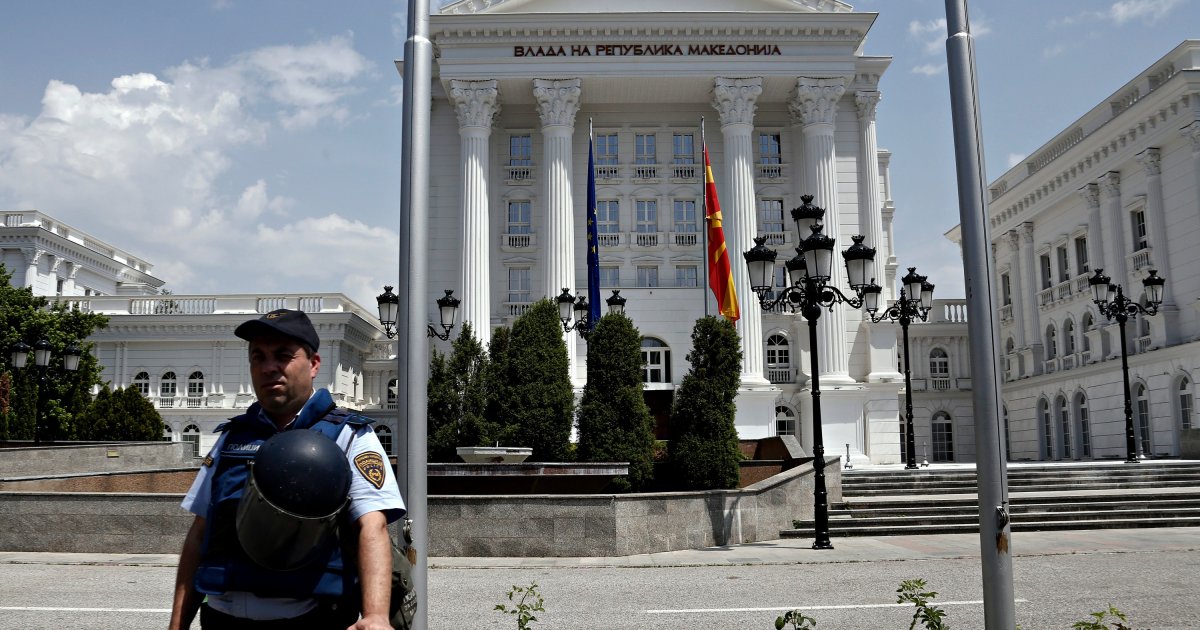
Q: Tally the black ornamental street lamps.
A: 6